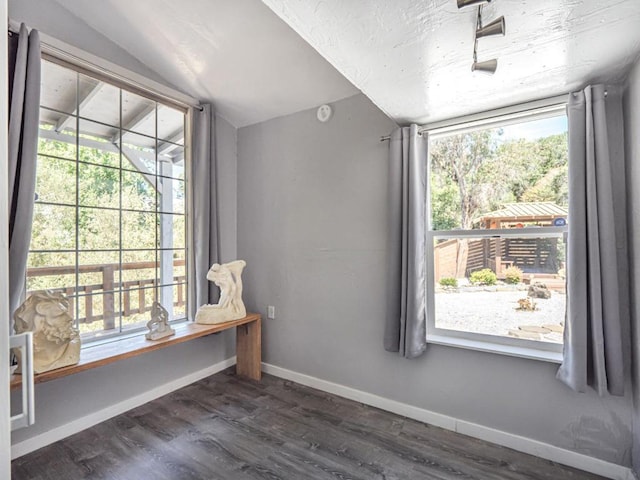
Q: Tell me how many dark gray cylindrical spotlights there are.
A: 3